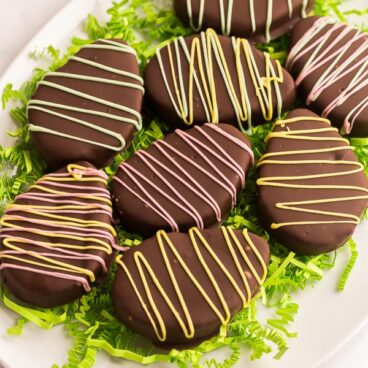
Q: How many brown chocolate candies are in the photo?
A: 8